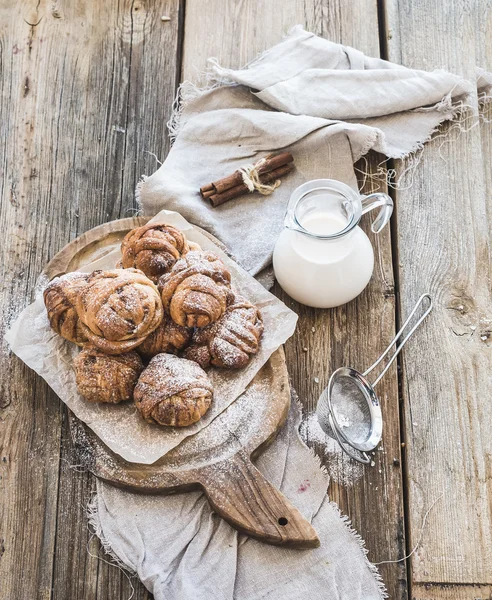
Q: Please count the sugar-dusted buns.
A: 8